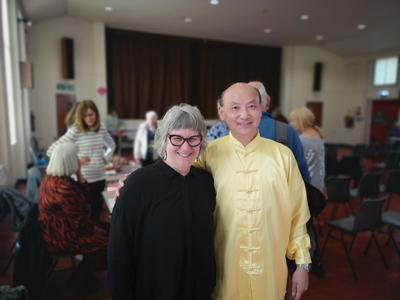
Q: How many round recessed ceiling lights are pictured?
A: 7